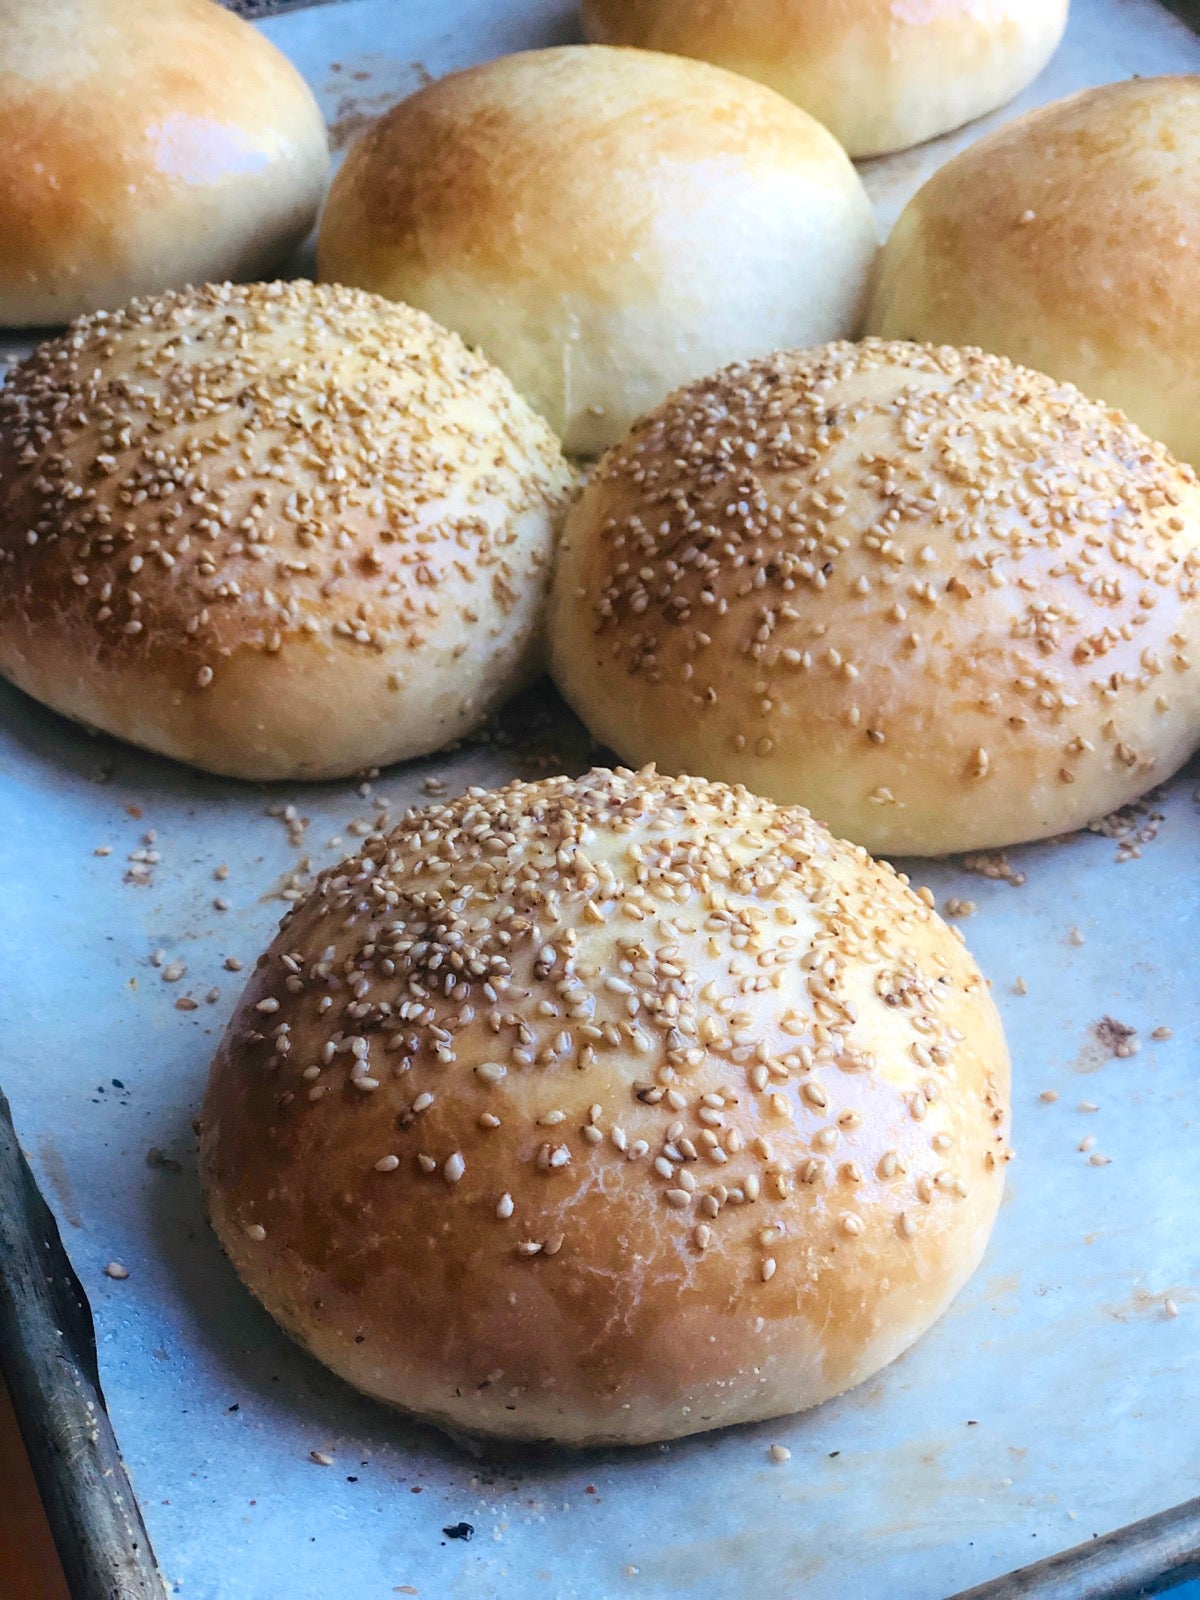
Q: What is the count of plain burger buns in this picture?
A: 4